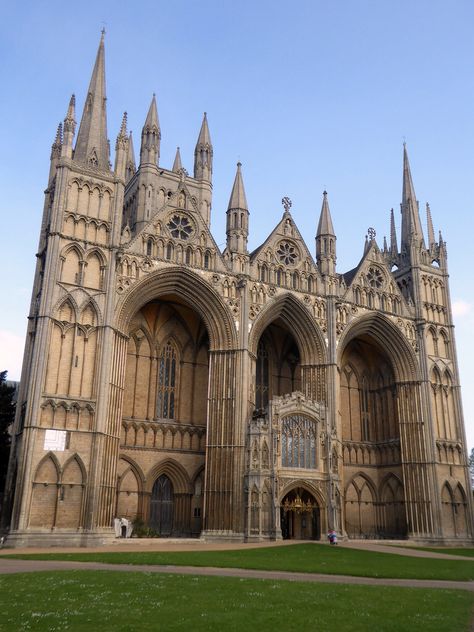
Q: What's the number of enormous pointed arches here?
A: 3